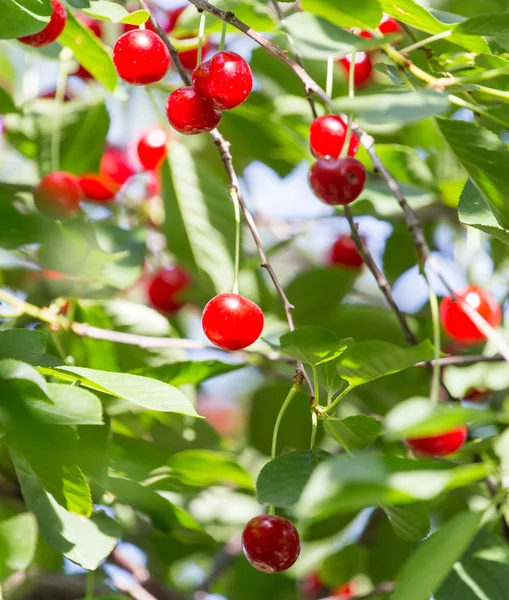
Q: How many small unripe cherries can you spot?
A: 0